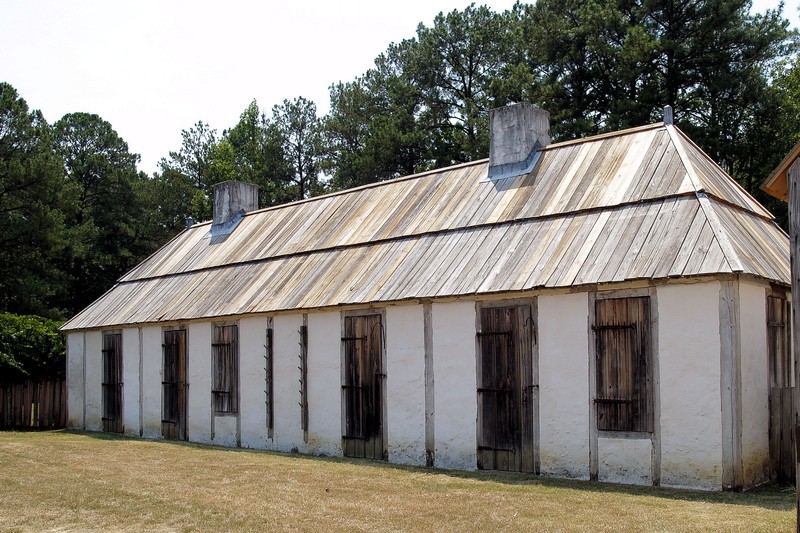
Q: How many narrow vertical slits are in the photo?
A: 2